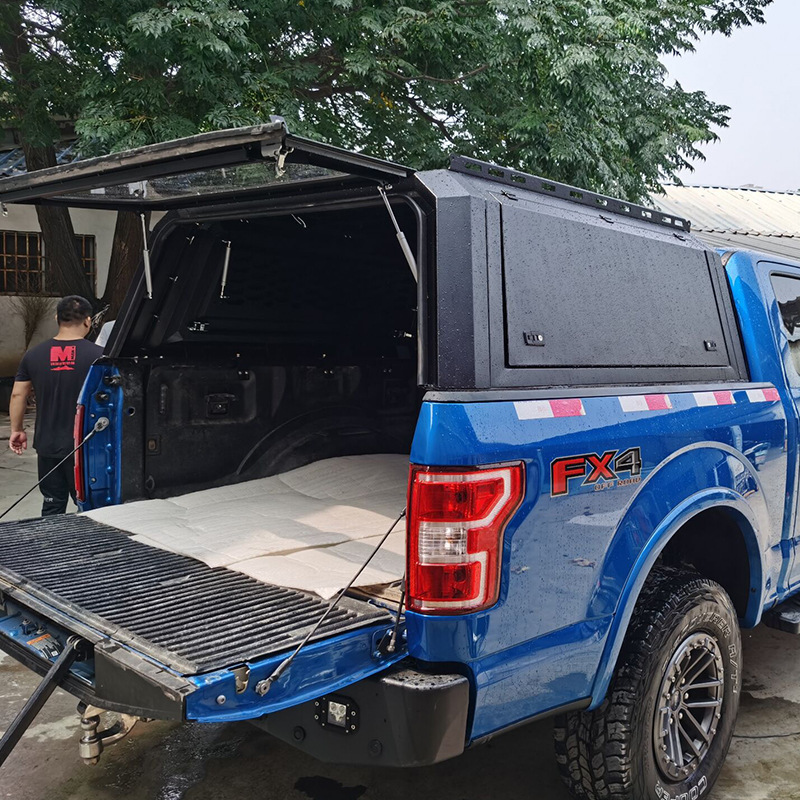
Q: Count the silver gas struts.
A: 3